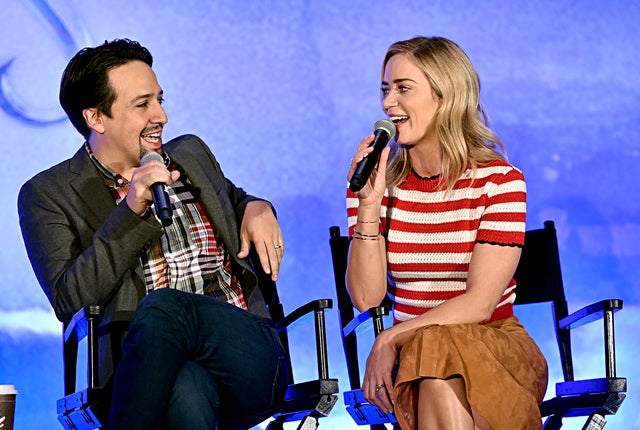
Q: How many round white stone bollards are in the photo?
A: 0